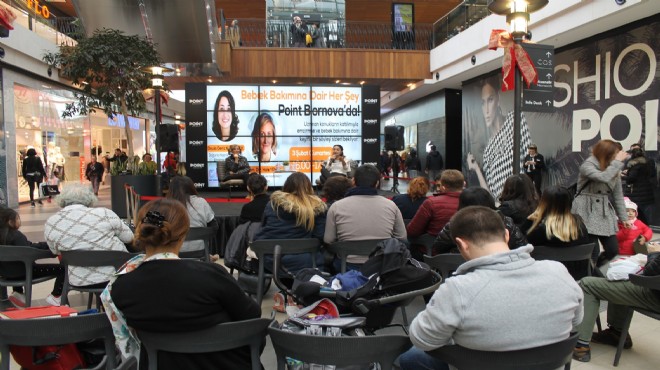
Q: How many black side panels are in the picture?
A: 2